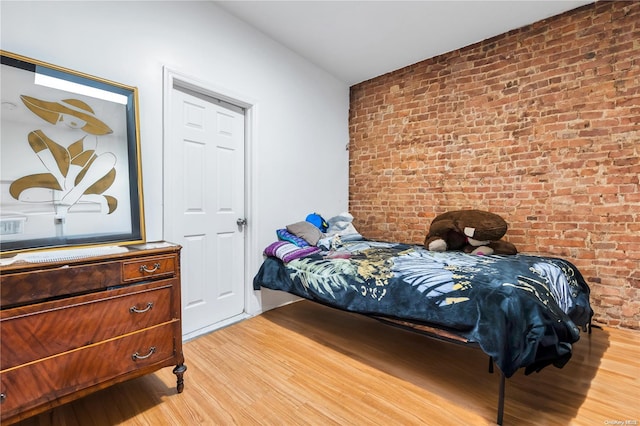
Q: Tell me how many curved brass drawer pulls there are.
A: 3